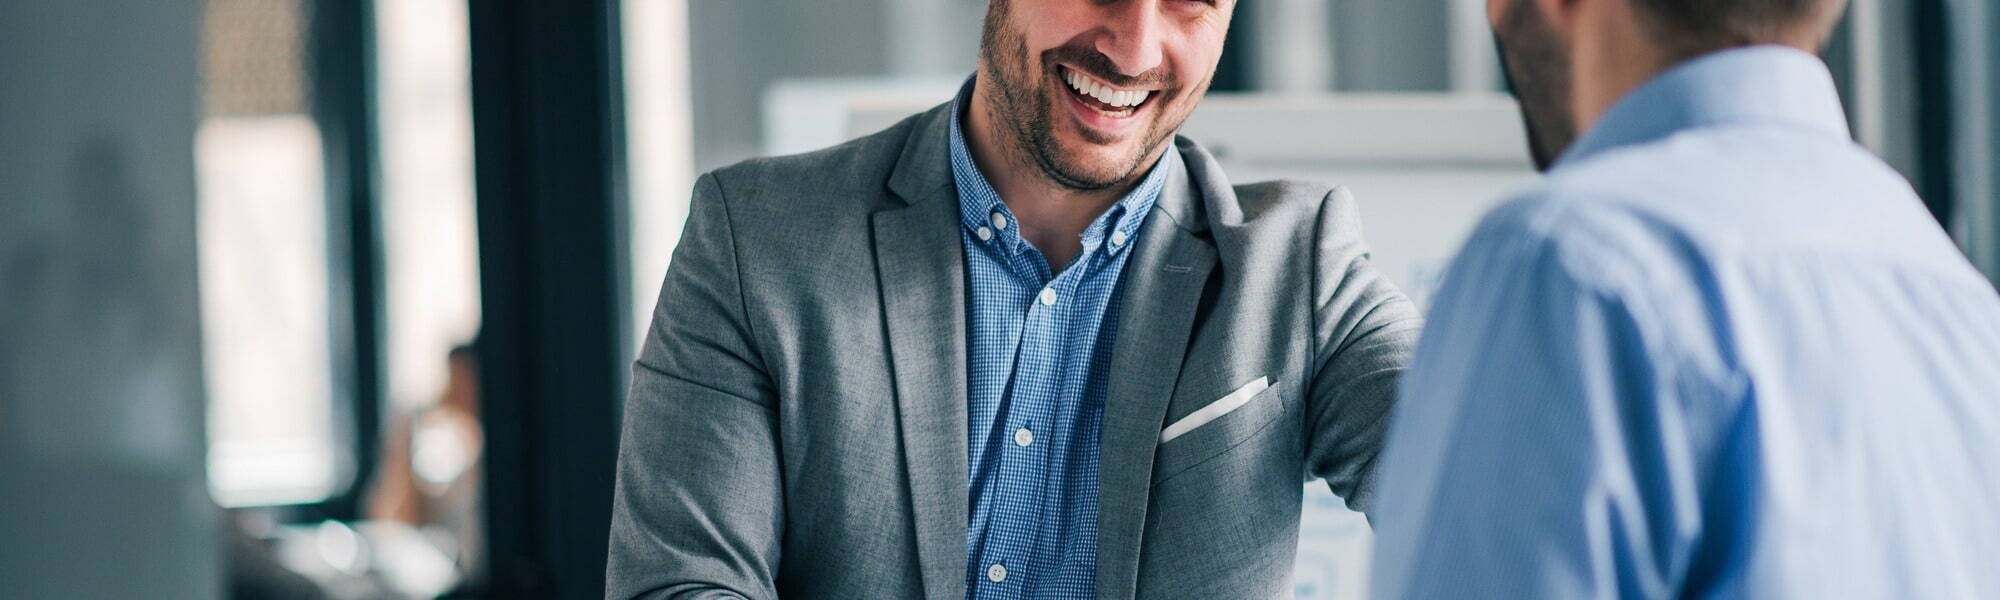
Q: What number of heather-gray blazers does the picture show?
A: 1